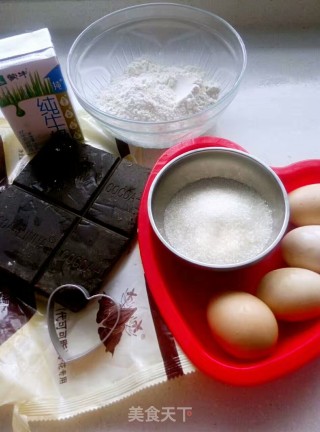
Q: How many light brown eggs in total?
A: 4